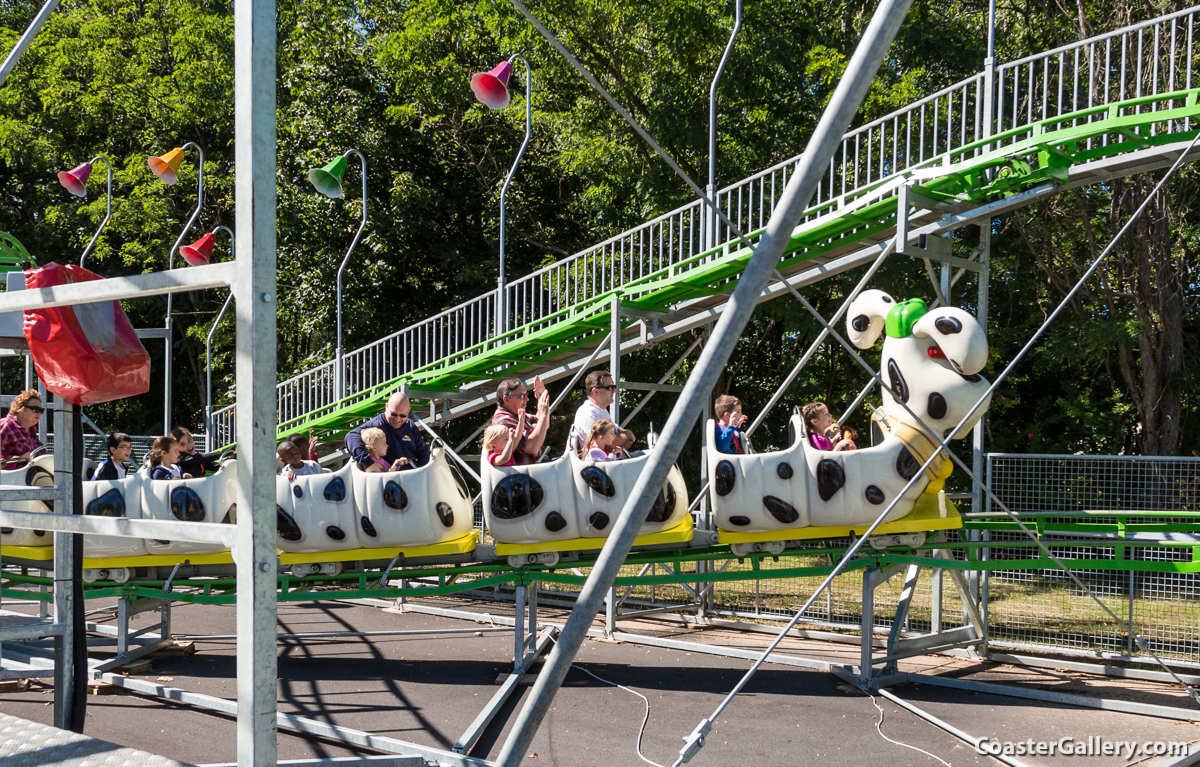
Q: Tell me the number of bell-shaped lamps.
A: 5